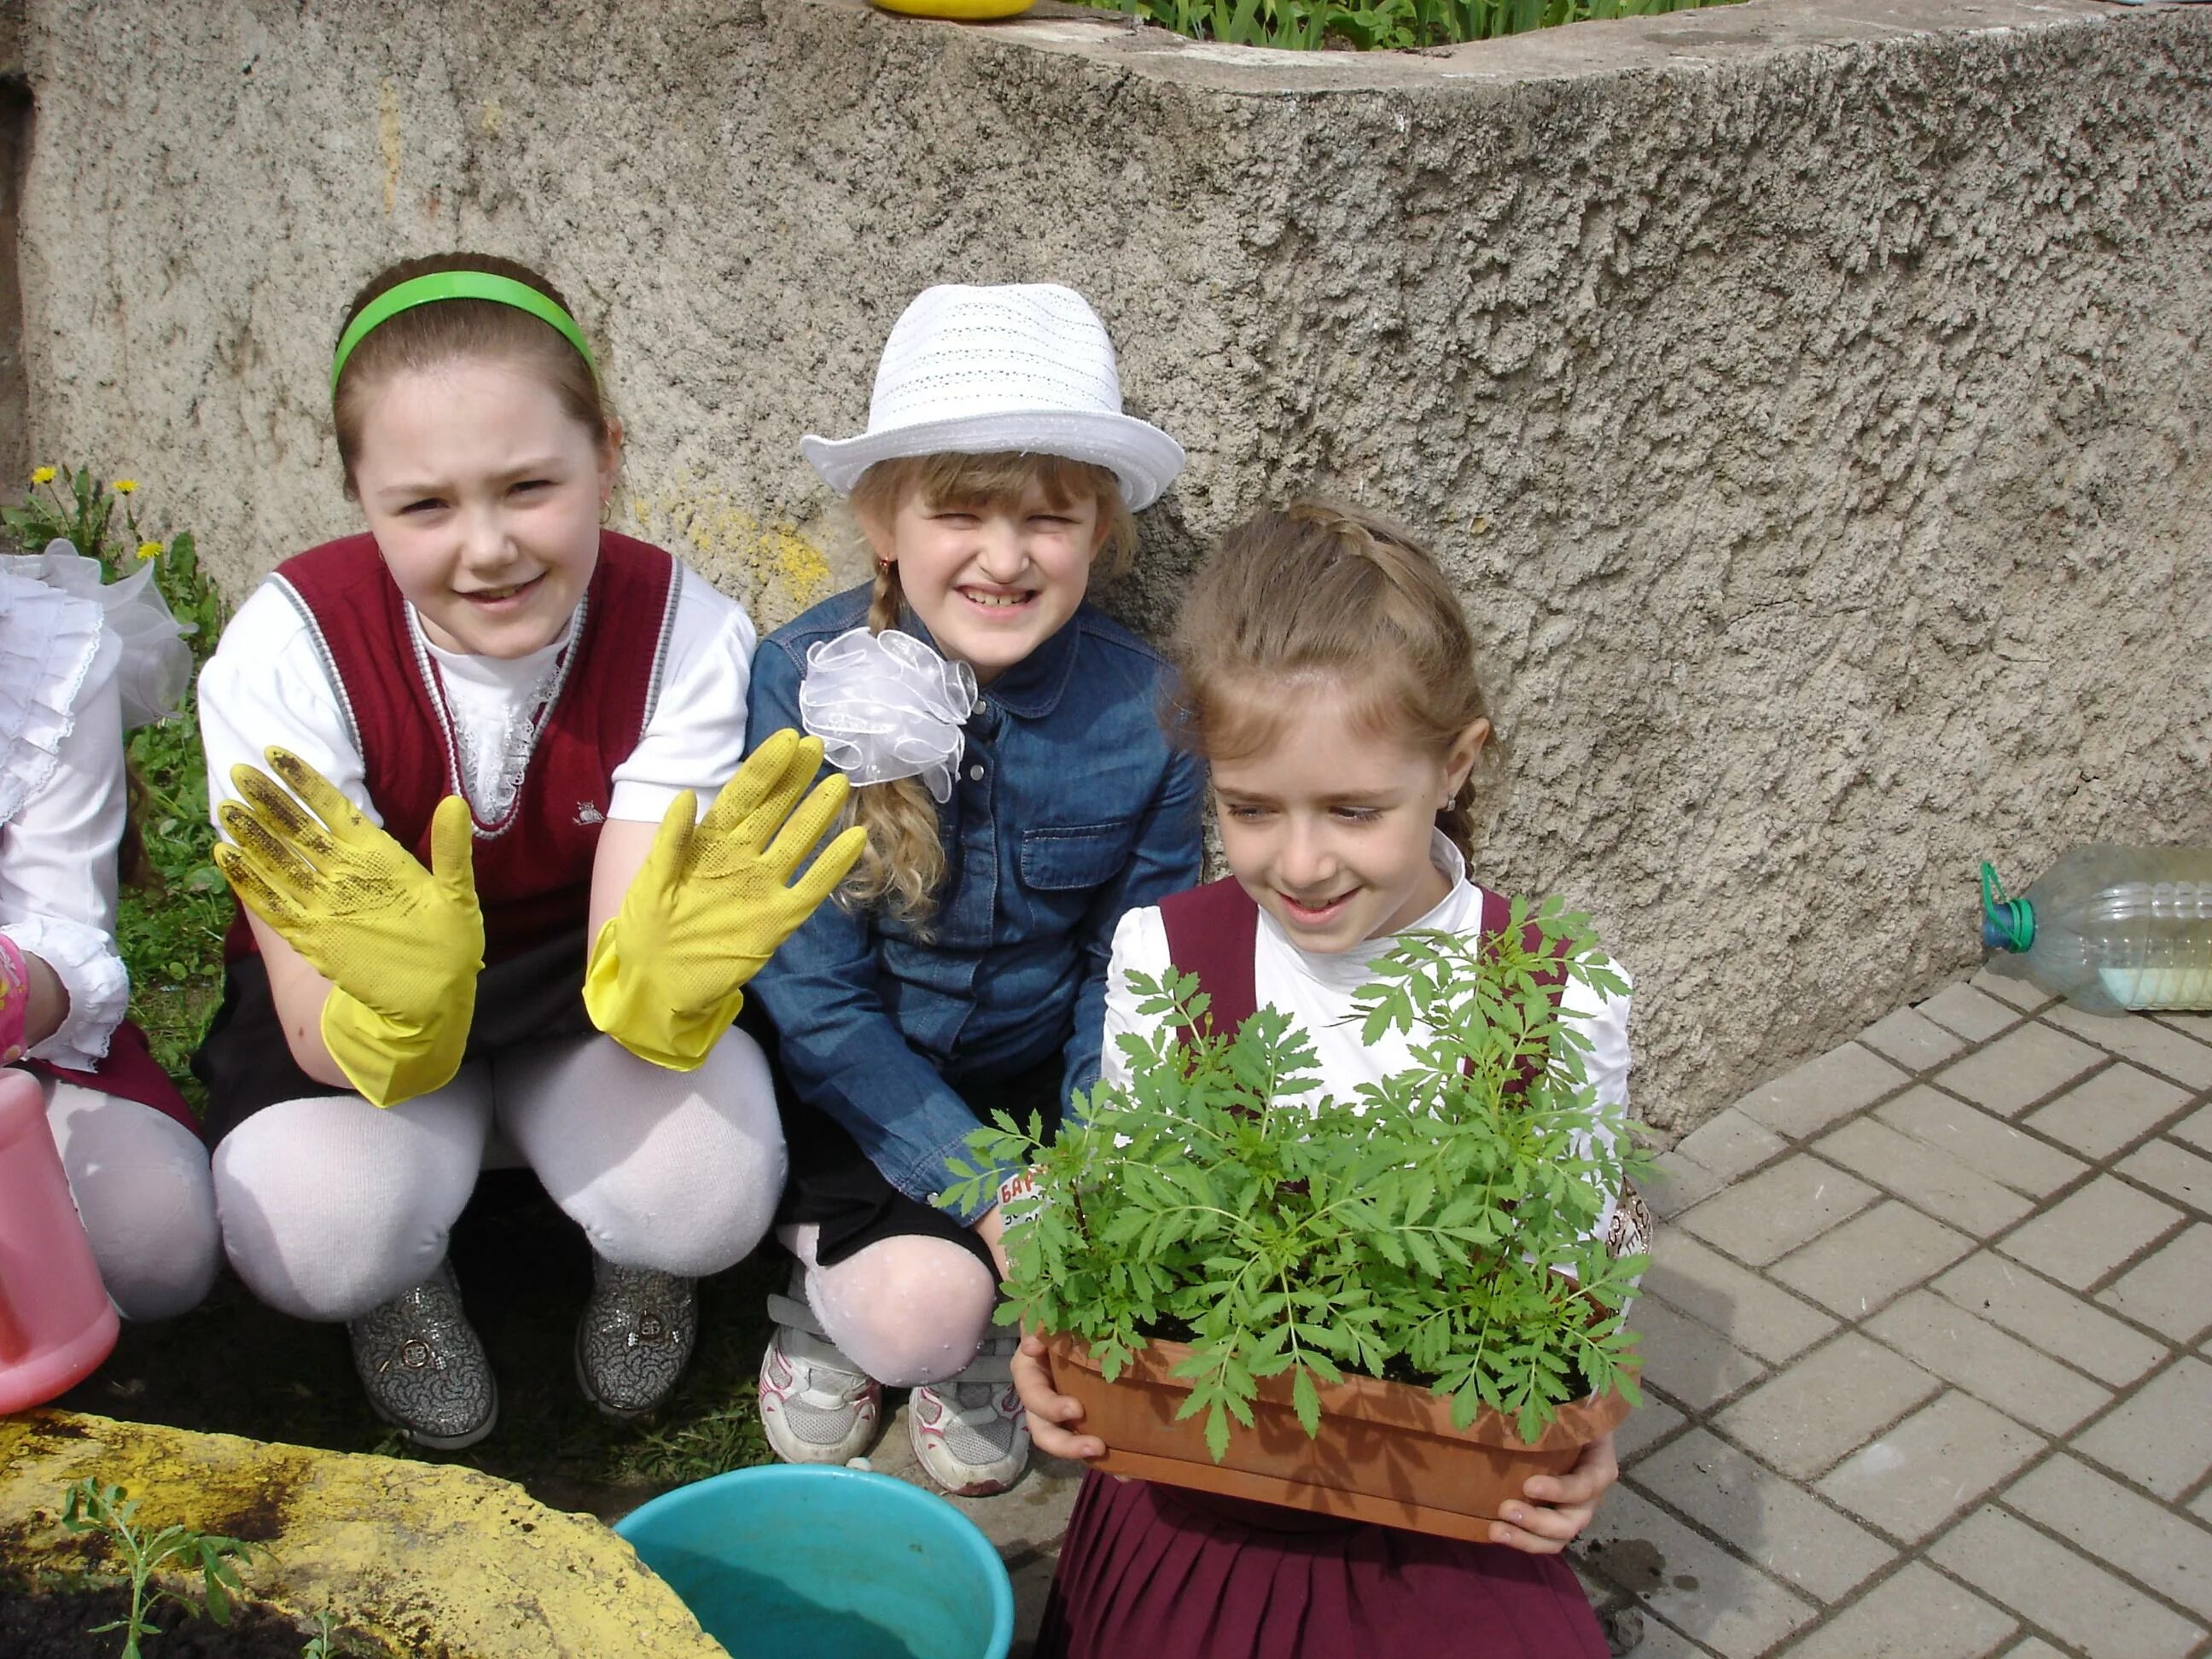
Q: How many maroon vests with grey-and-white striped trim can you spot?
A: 1